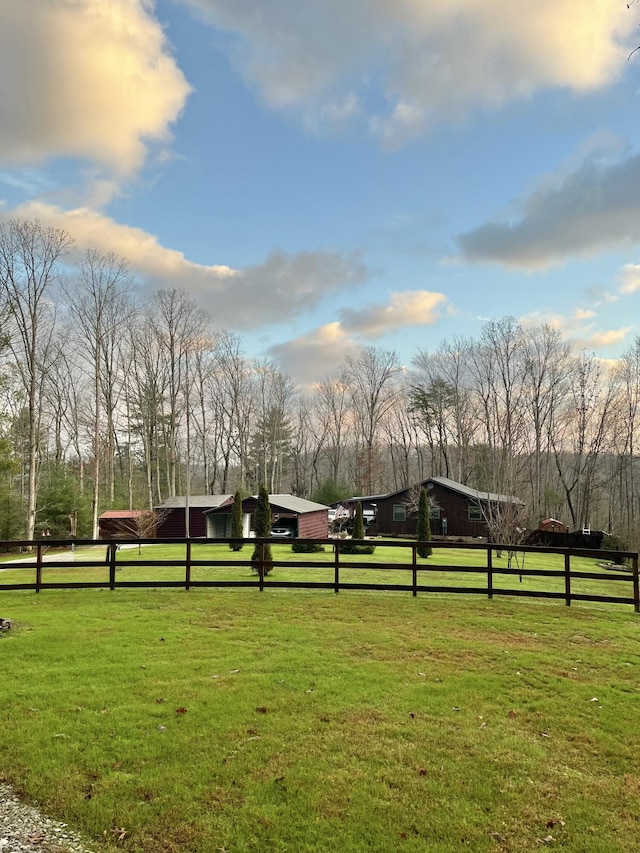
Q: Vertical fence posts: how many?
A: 9